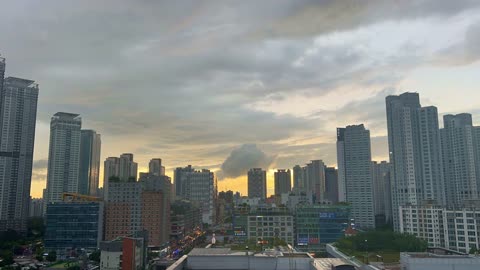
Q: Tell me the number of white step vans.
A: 0